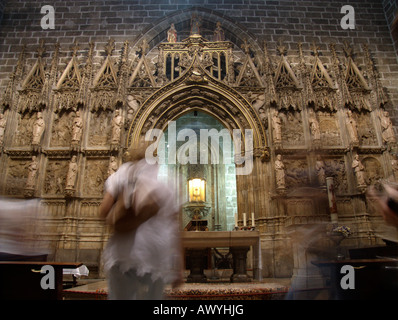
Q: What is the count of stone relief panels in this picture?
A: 12